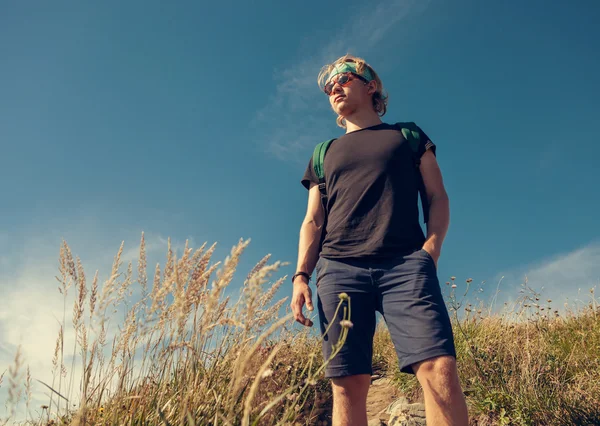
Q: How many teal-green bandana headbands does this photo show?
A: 1